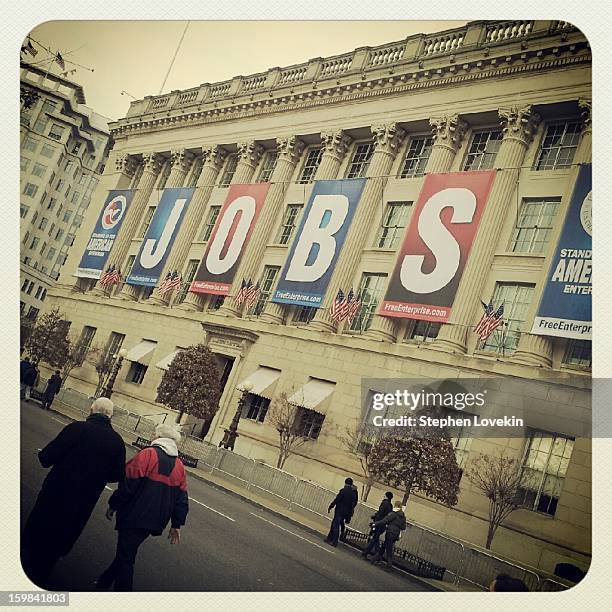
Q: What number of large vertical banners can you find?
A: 6